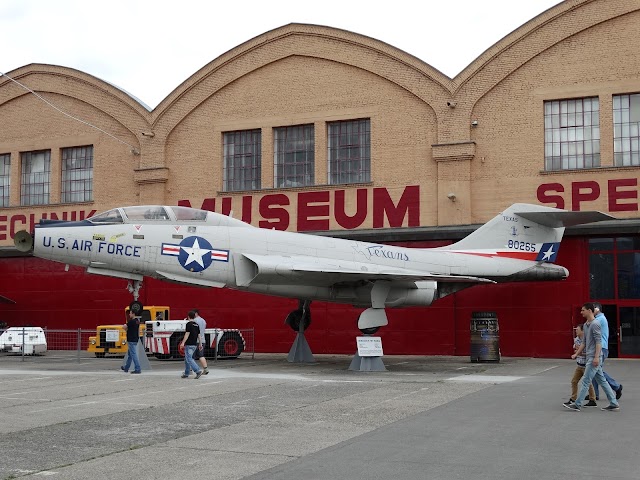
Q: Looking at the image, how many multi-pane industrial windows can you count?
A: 8